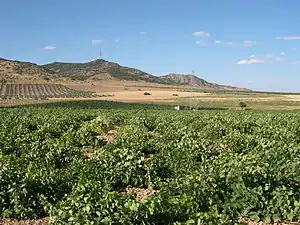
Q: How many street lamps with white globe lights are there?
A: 0